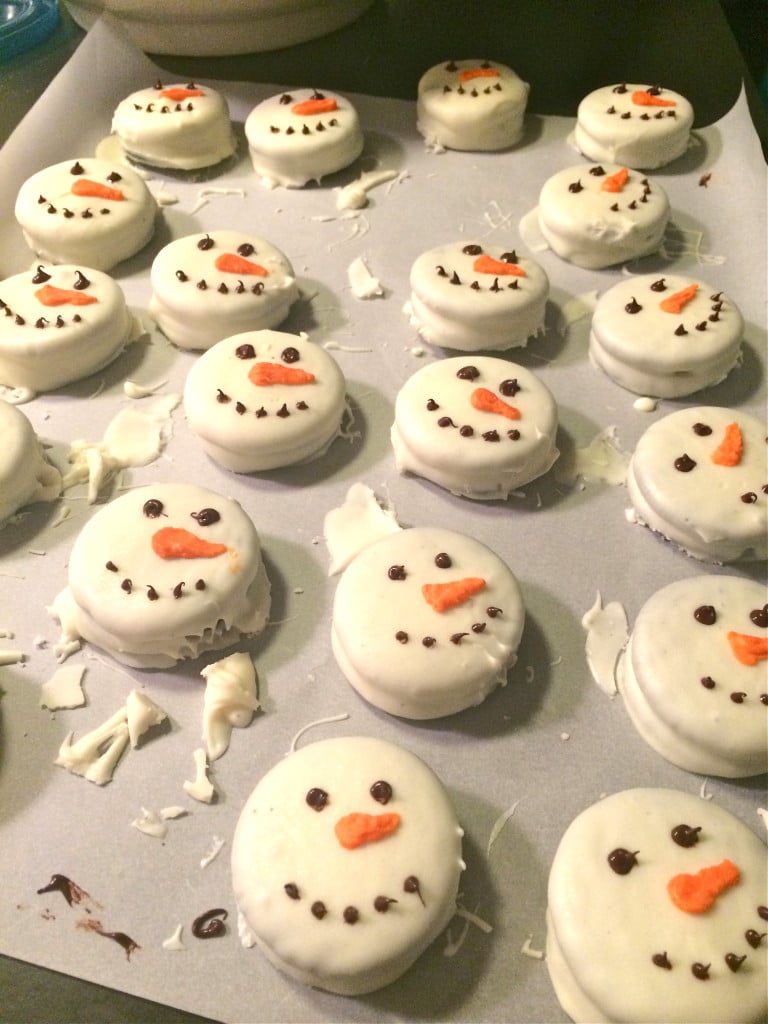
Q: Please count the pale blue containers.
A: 1